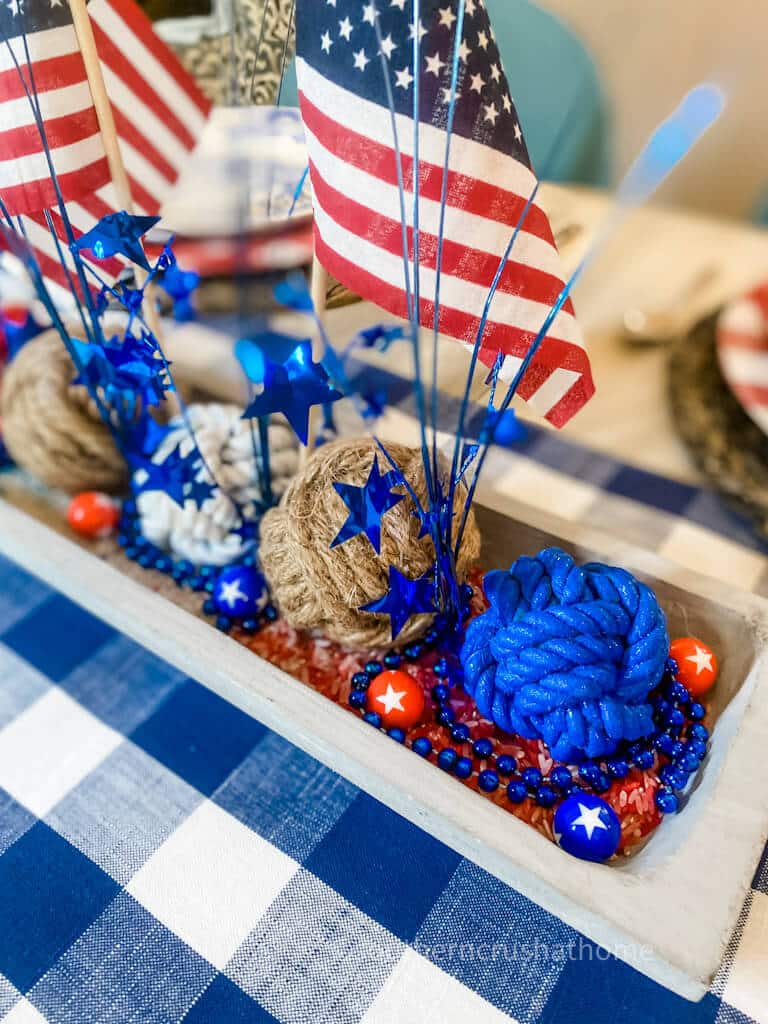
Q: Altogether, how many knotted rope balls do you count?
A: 4